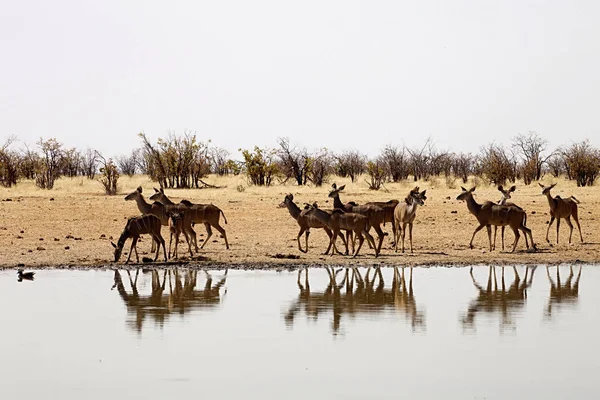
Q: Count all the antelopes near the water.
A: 12